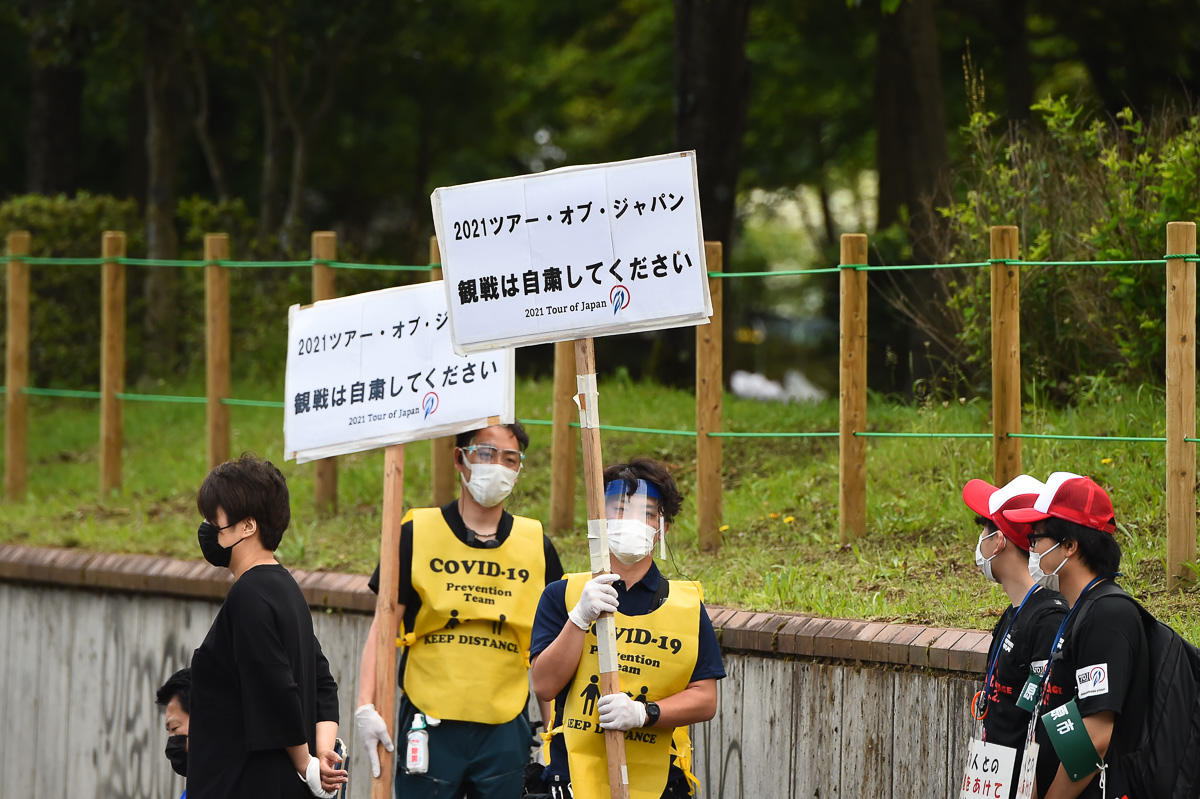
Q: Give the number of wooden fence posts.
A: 10